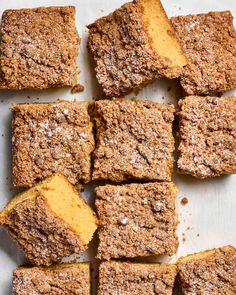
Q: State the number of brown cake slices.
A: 11